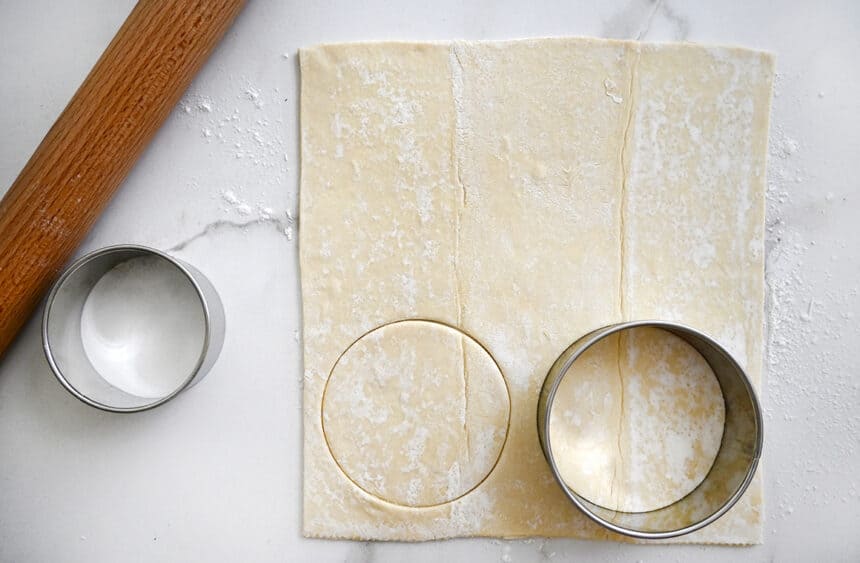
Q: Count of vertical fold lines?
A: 2